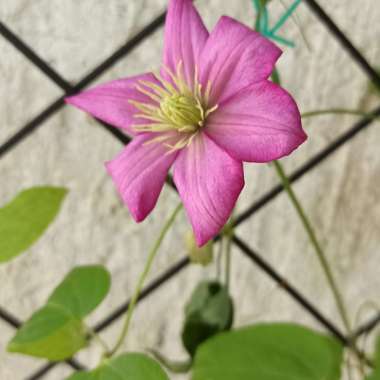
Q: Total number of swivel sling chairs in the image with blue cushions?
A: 0